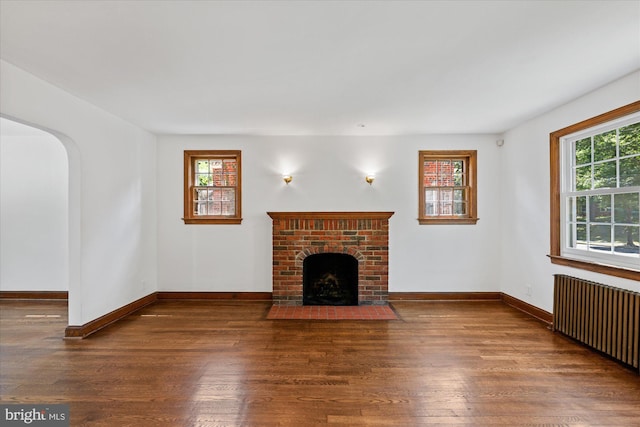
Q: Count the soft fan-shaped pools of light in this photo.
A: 2